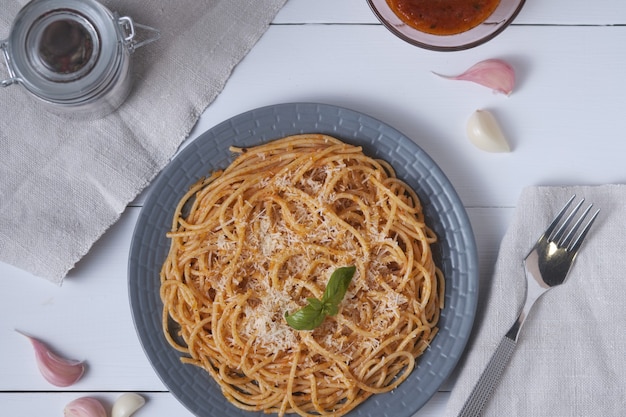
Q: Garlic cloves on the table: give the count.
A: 5